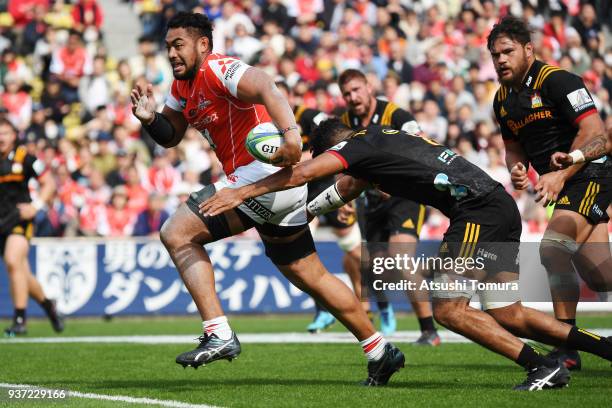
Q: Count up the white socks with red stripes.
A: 2